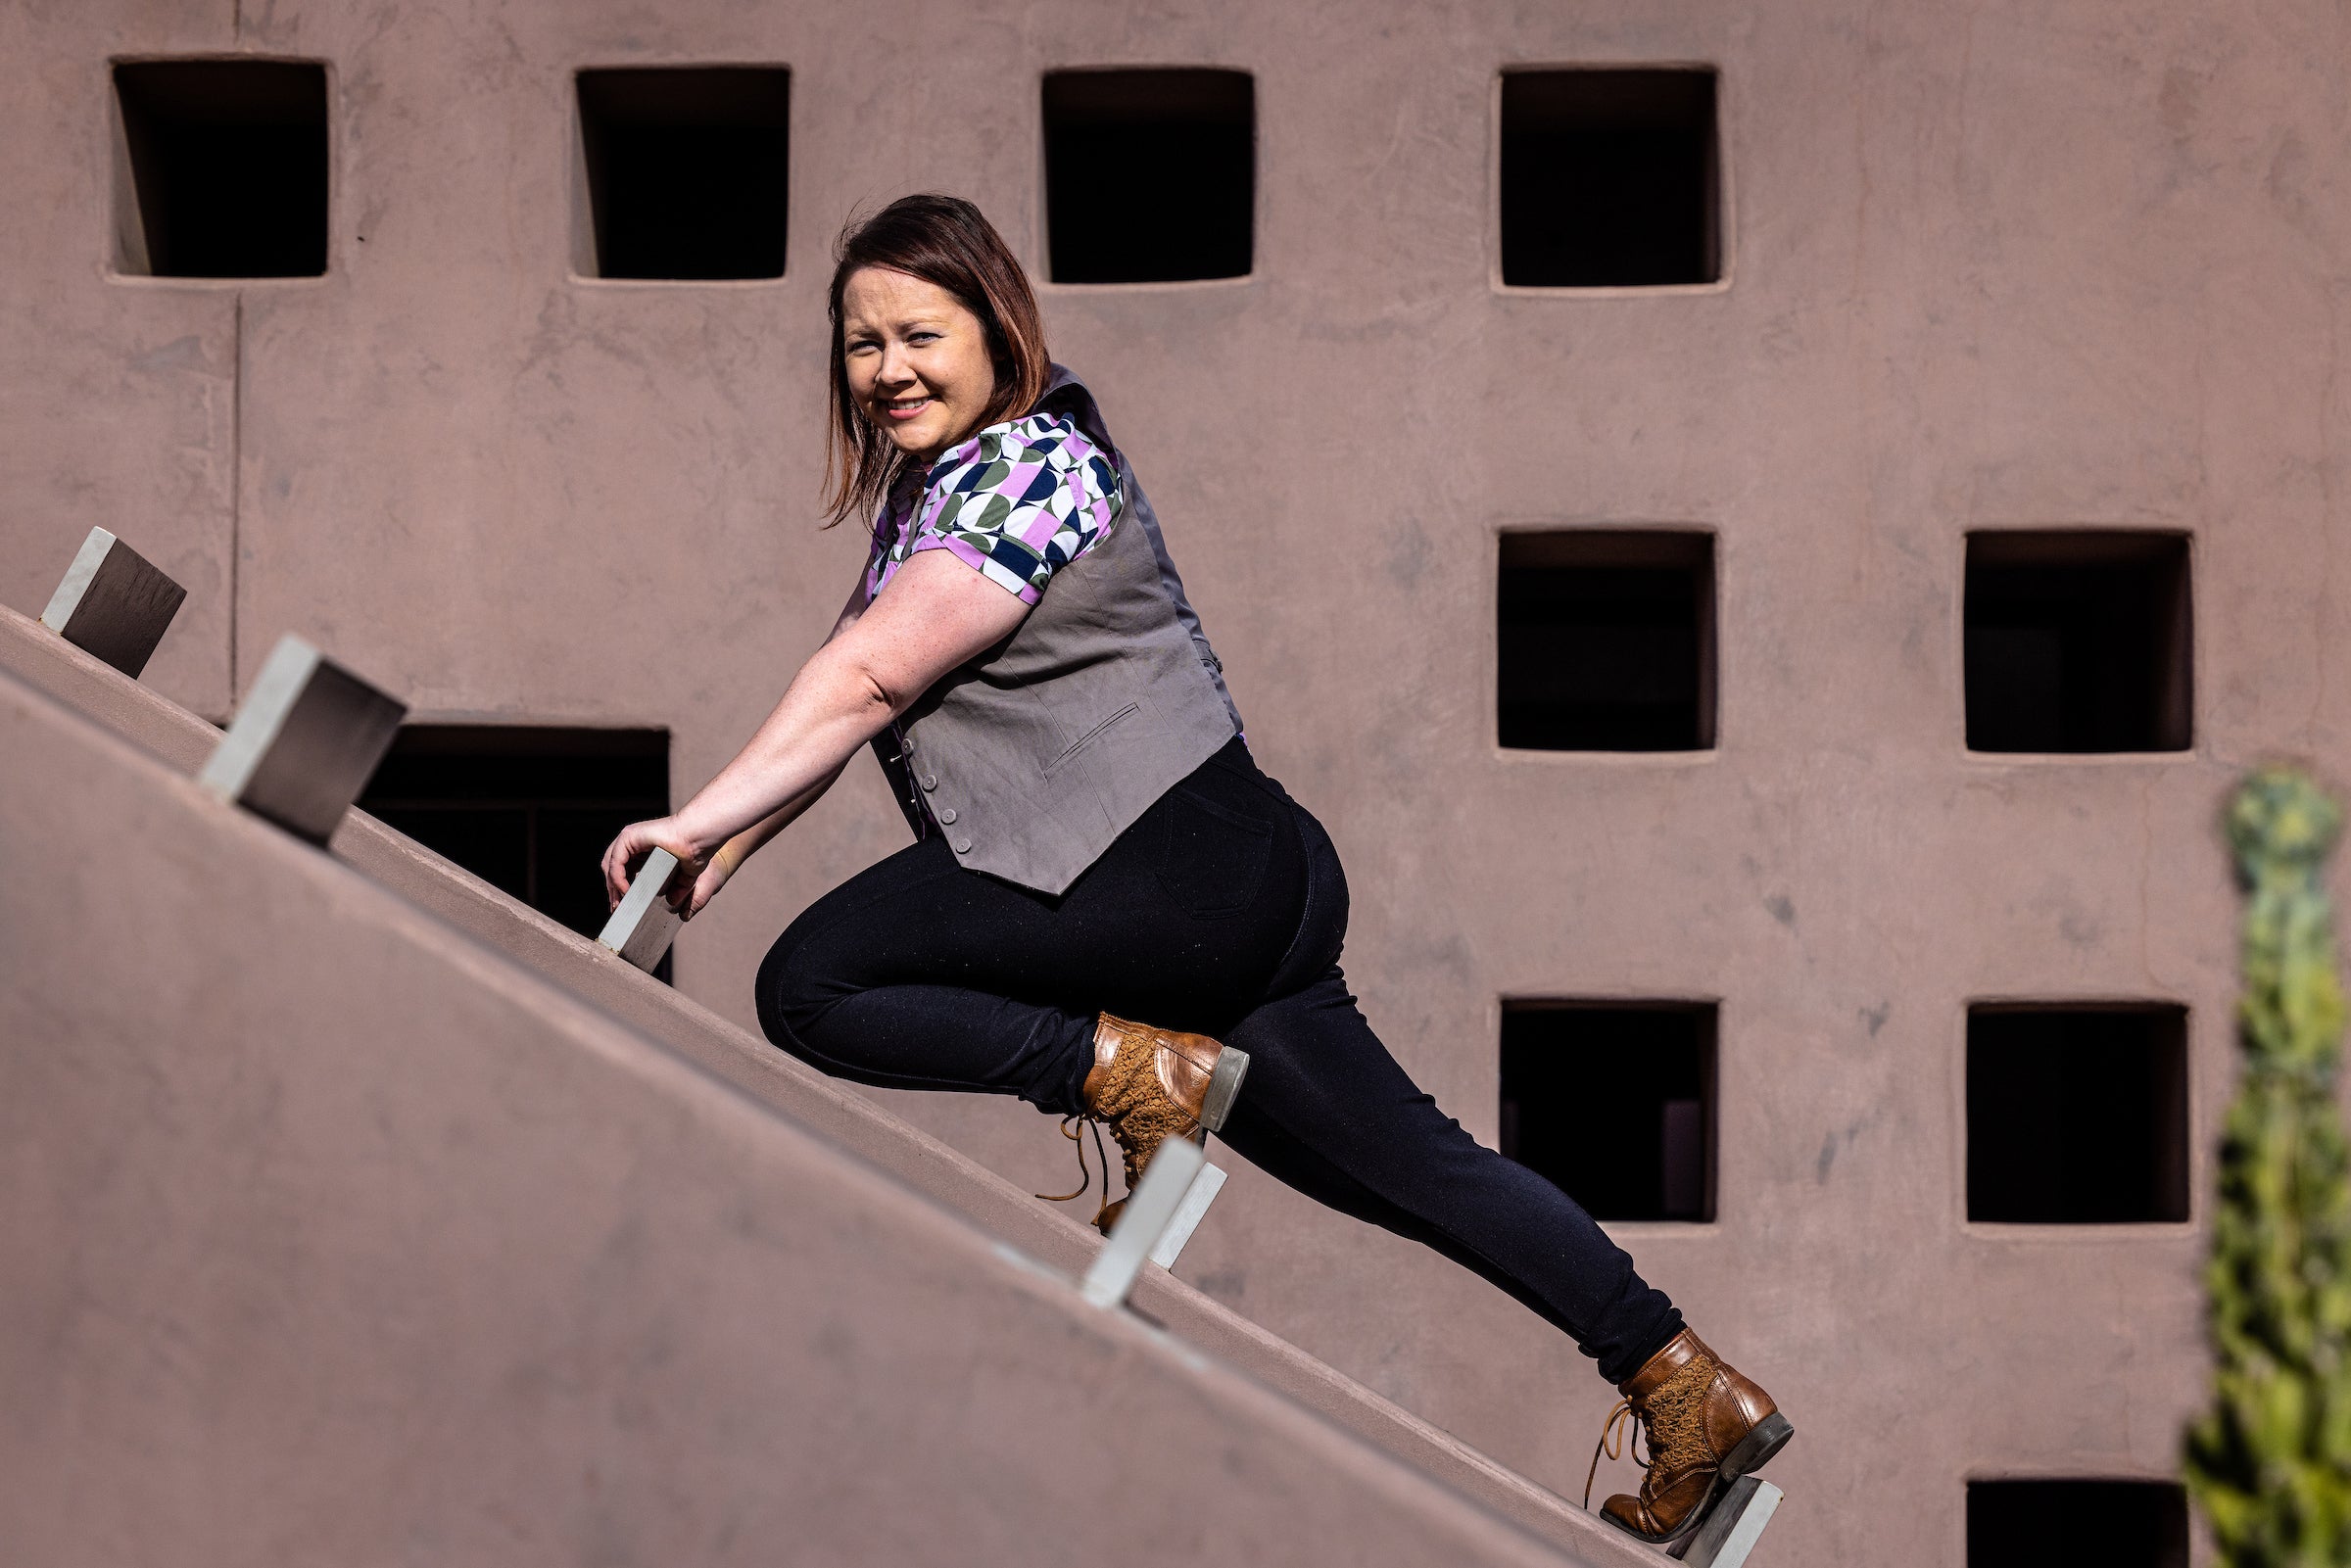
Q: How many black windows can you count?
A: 10